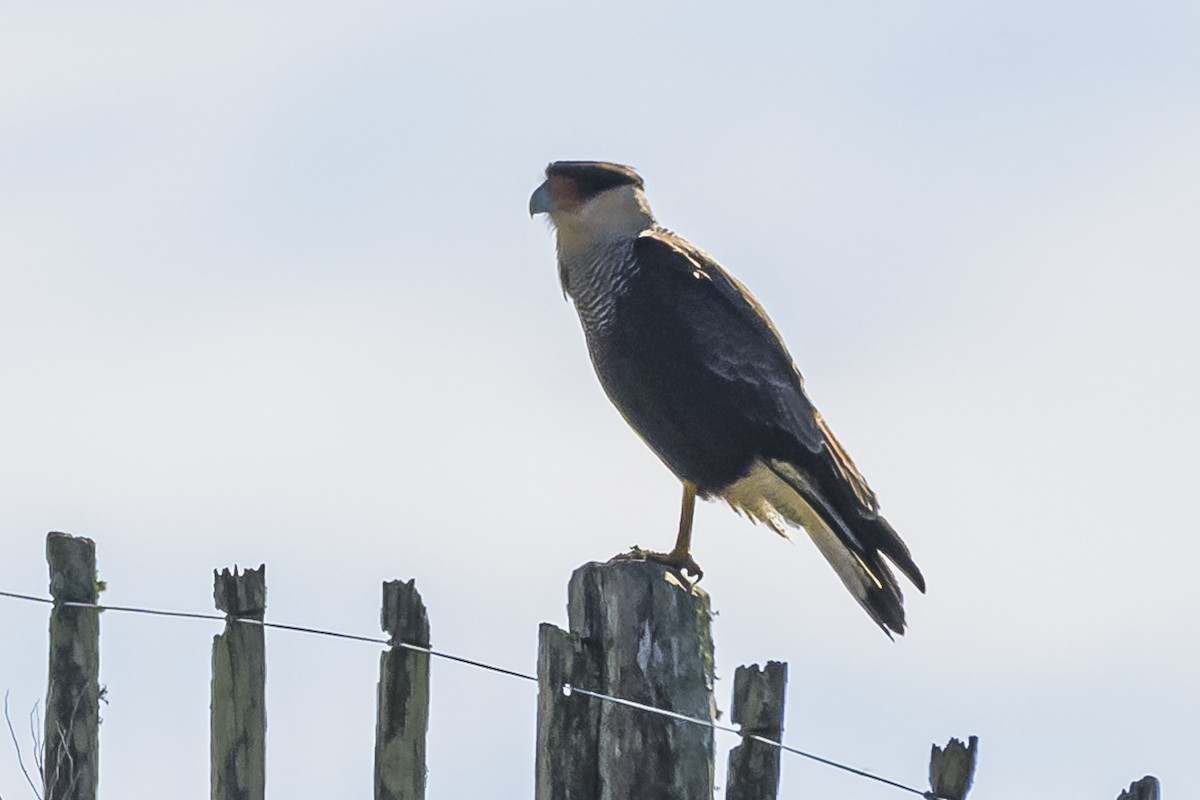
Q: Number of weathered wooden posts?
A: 8